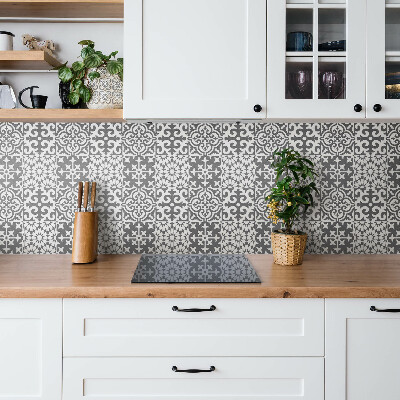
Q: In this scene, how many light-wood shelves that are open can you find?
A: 3